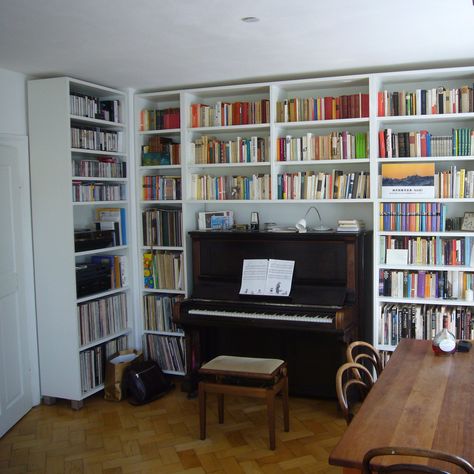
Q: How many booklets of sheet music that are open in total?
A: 1